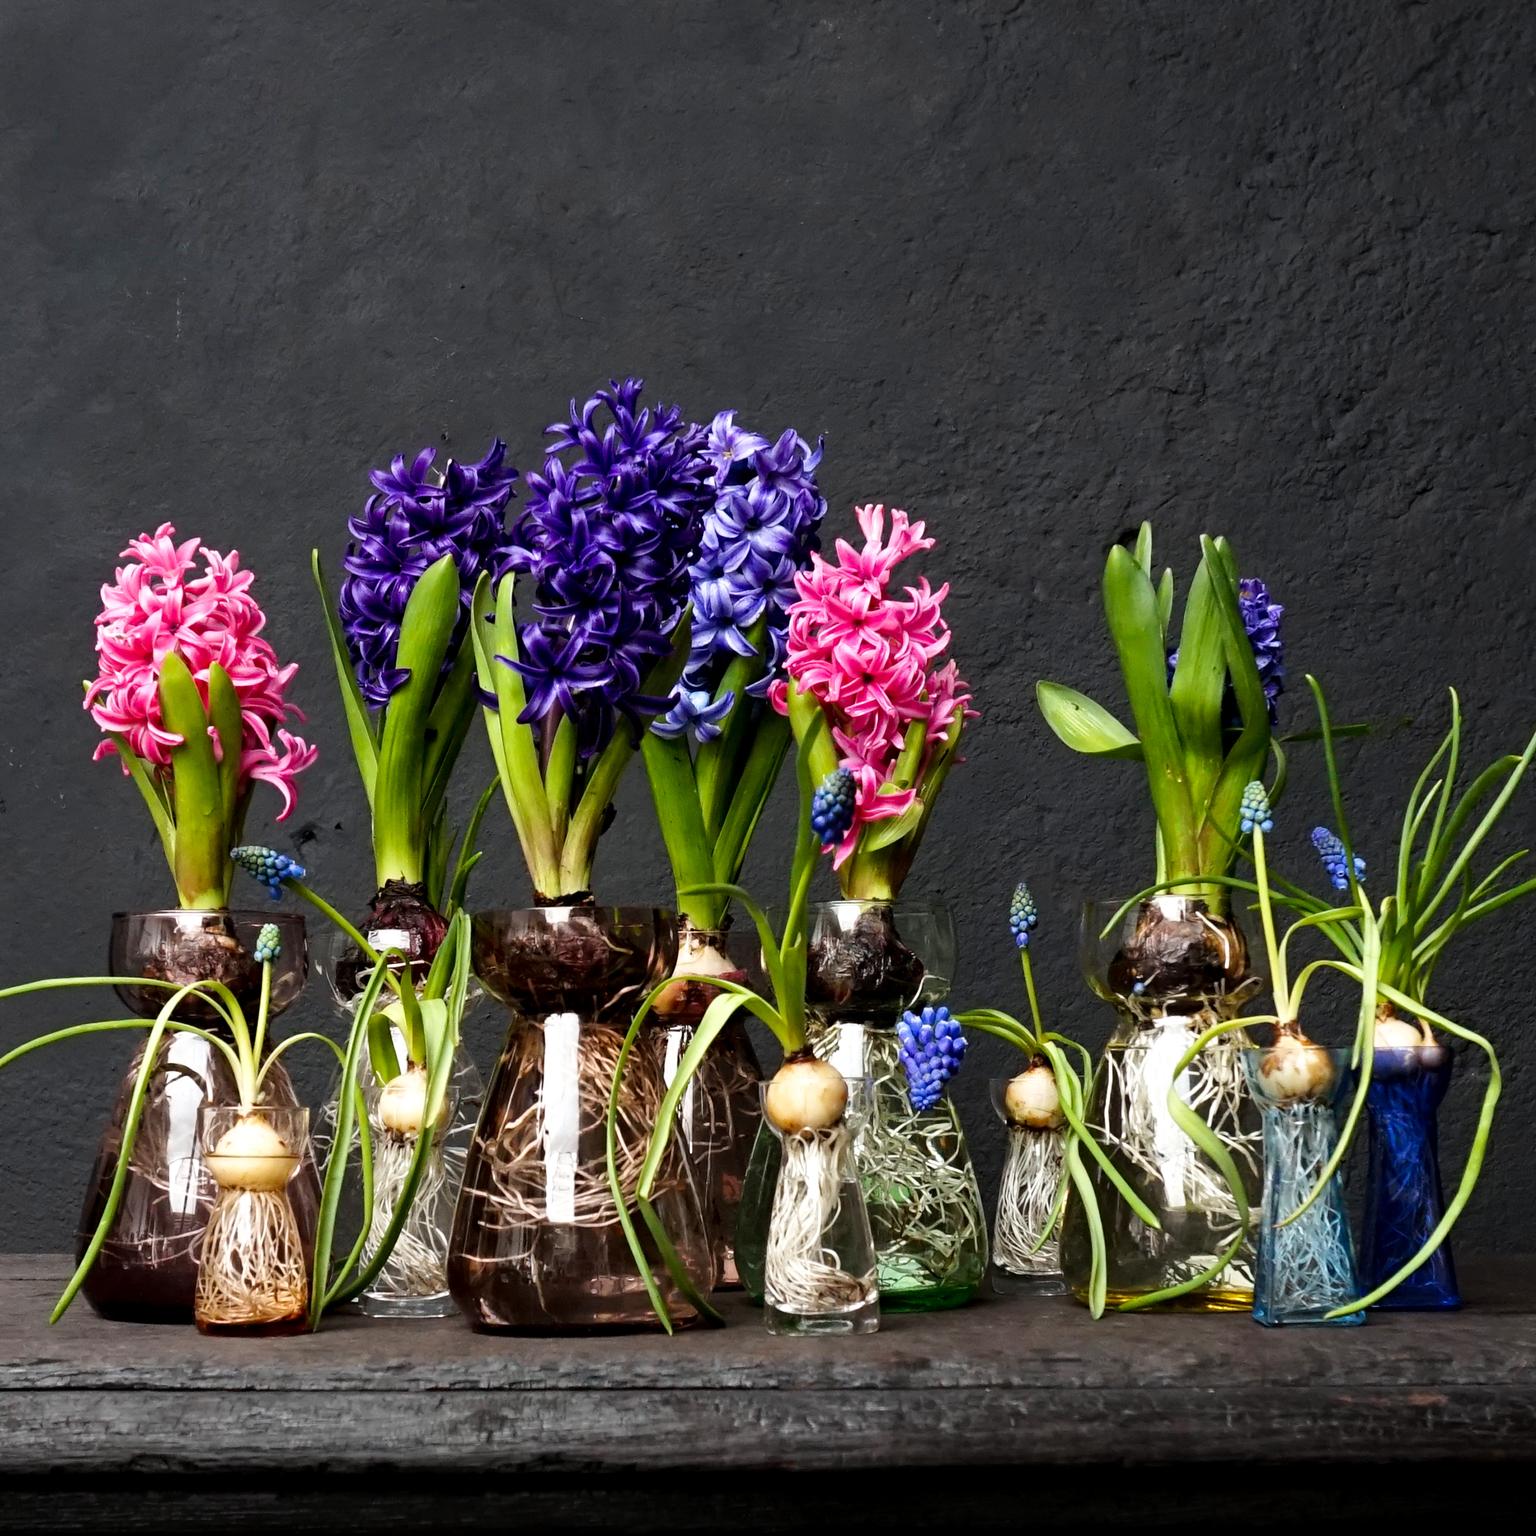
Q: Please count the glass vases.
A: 12